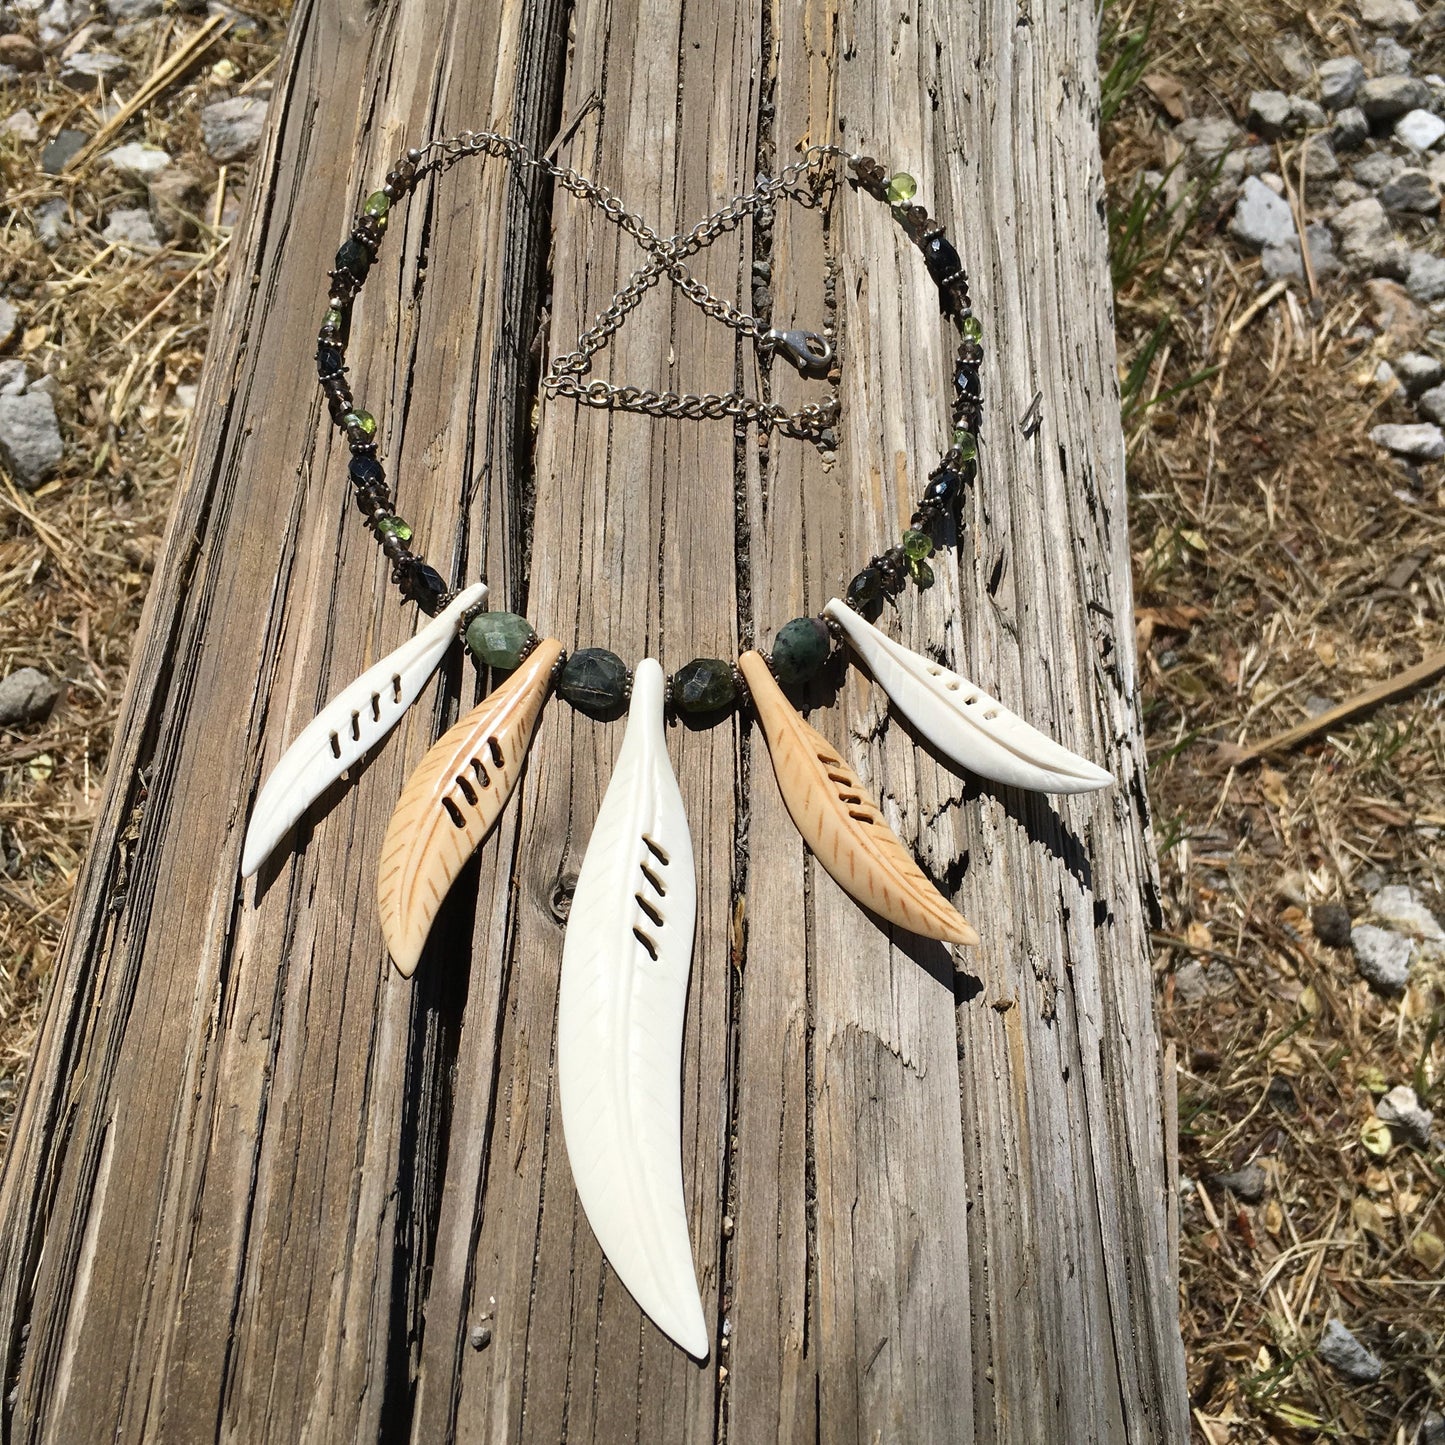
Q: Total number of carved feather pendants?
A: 5